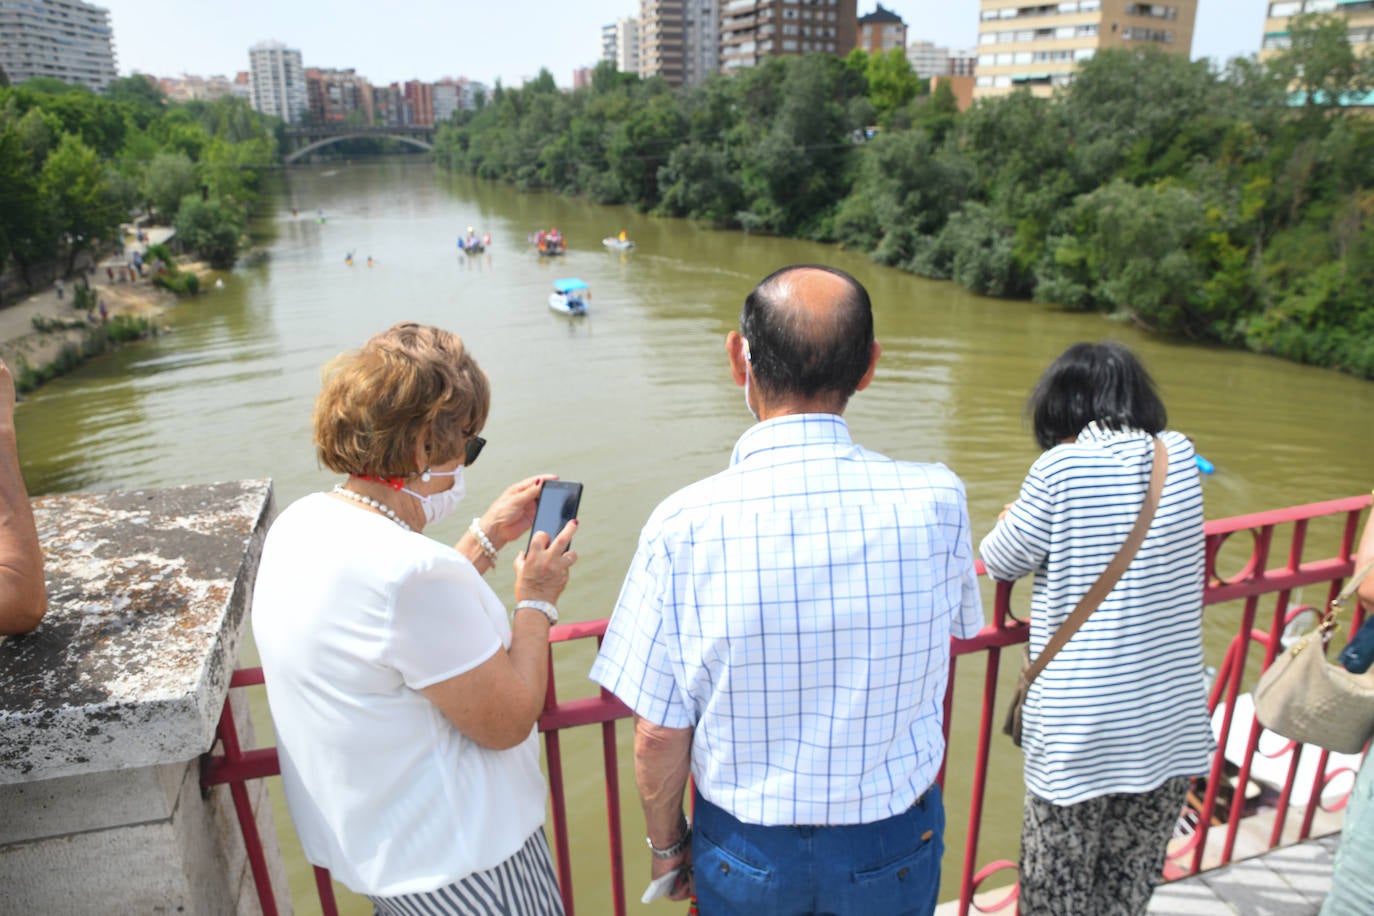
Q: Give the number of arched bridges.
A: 1